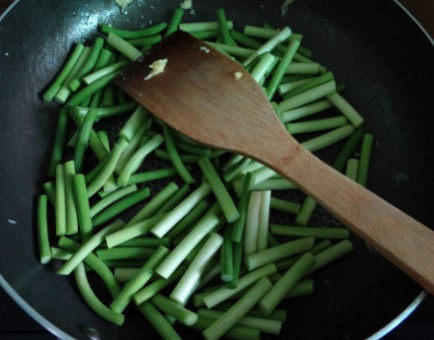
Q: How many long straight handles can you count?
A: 1